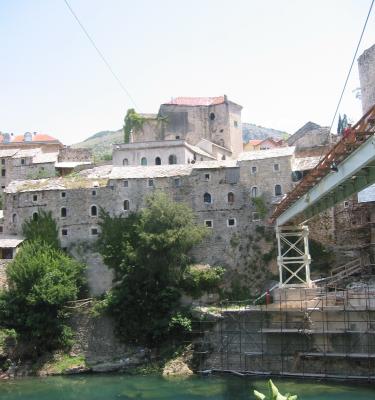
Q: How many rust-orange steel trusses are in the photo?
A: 1